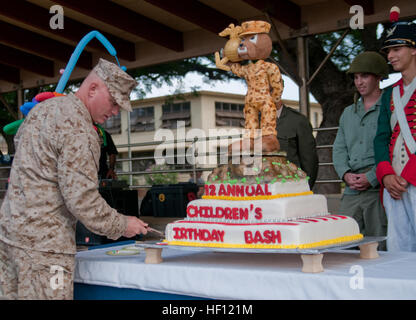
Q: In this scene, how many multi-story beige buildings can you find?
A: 1